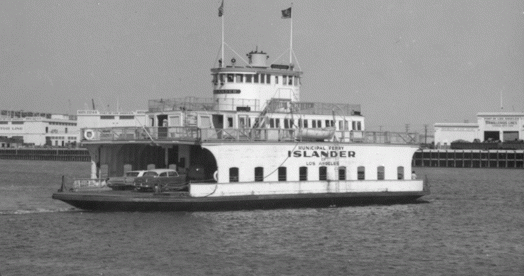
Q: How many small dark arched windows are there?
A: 9